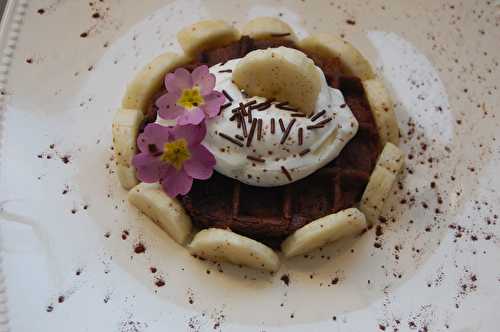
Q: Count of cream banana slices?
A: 11